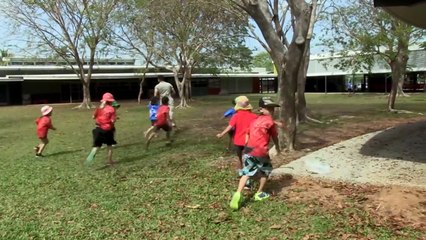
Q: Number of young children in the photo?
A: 8